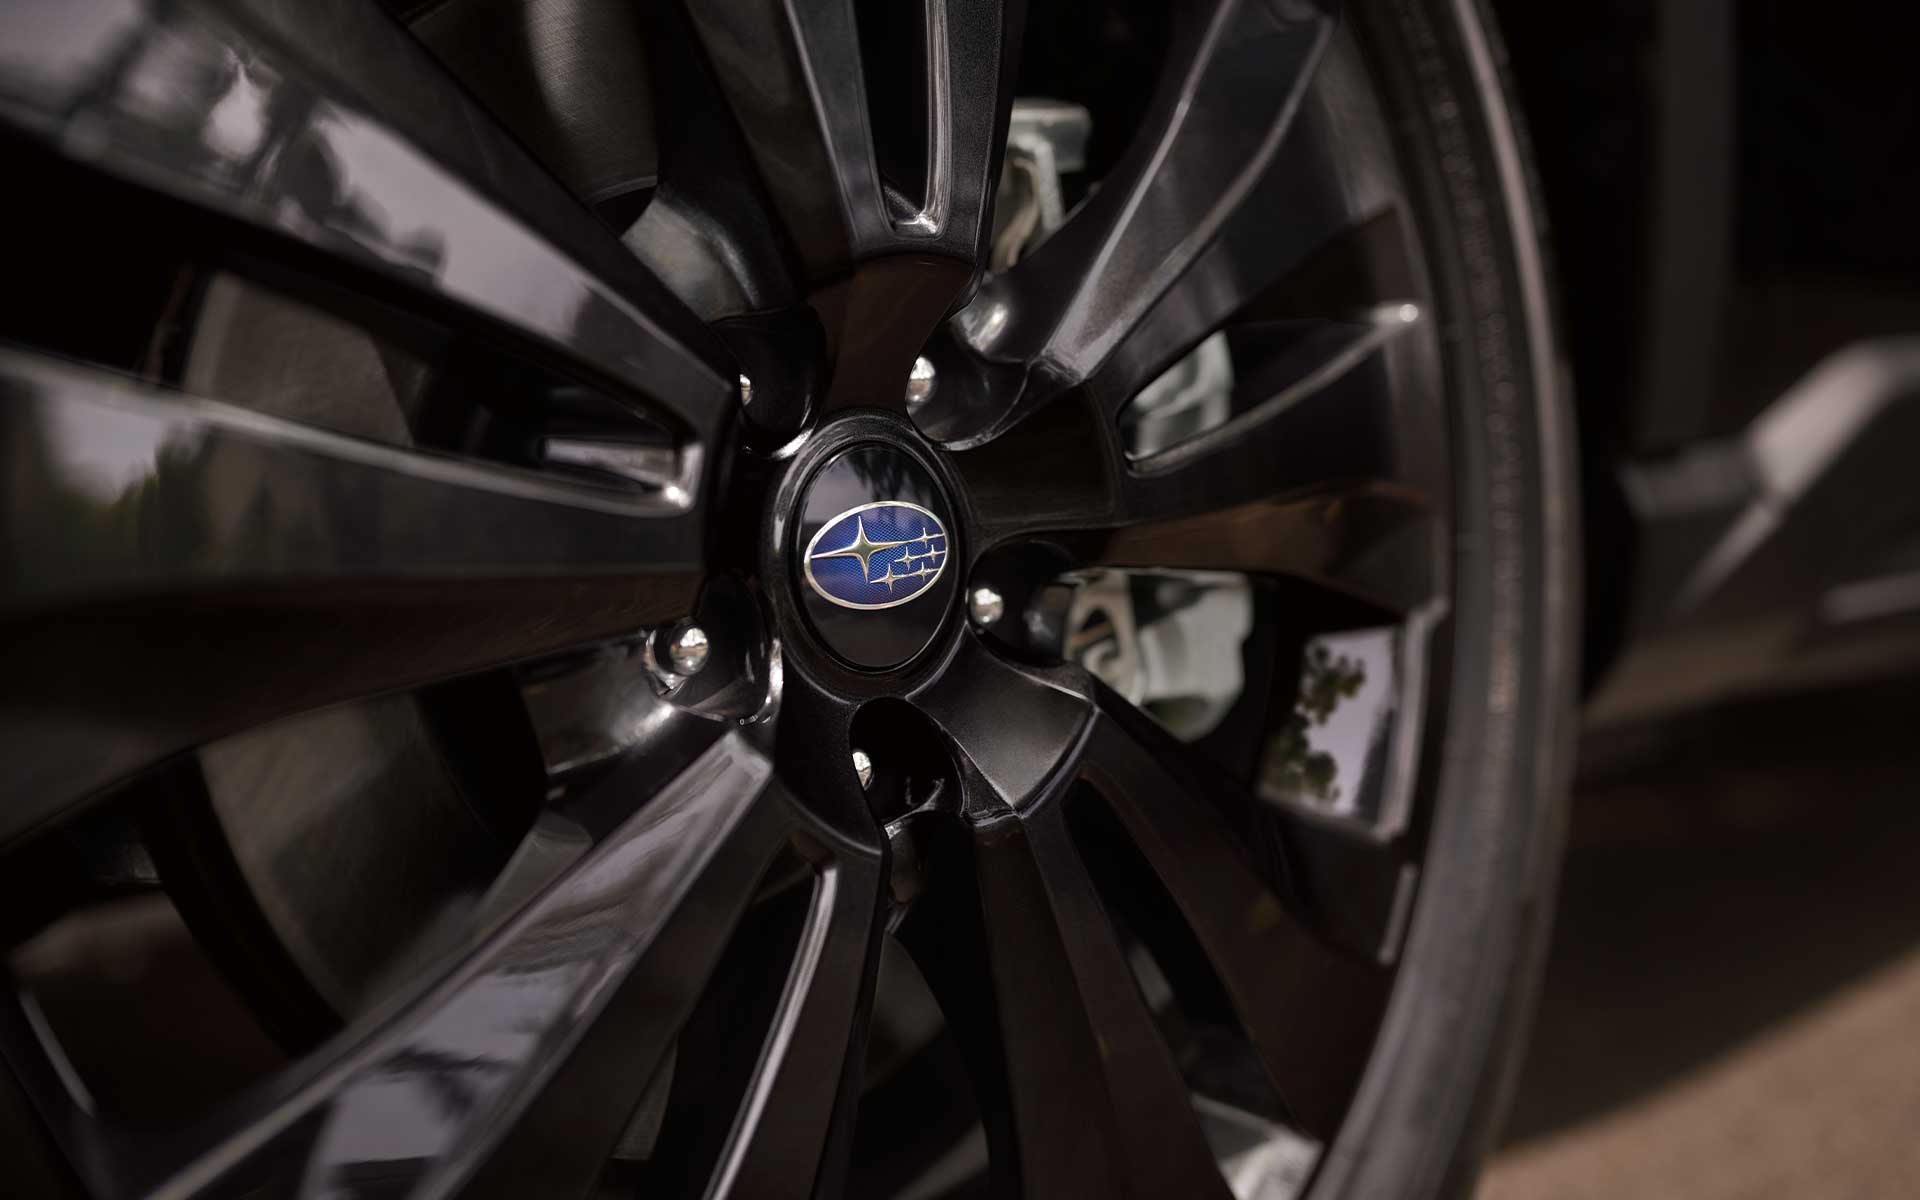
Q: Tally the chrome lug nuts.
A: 5